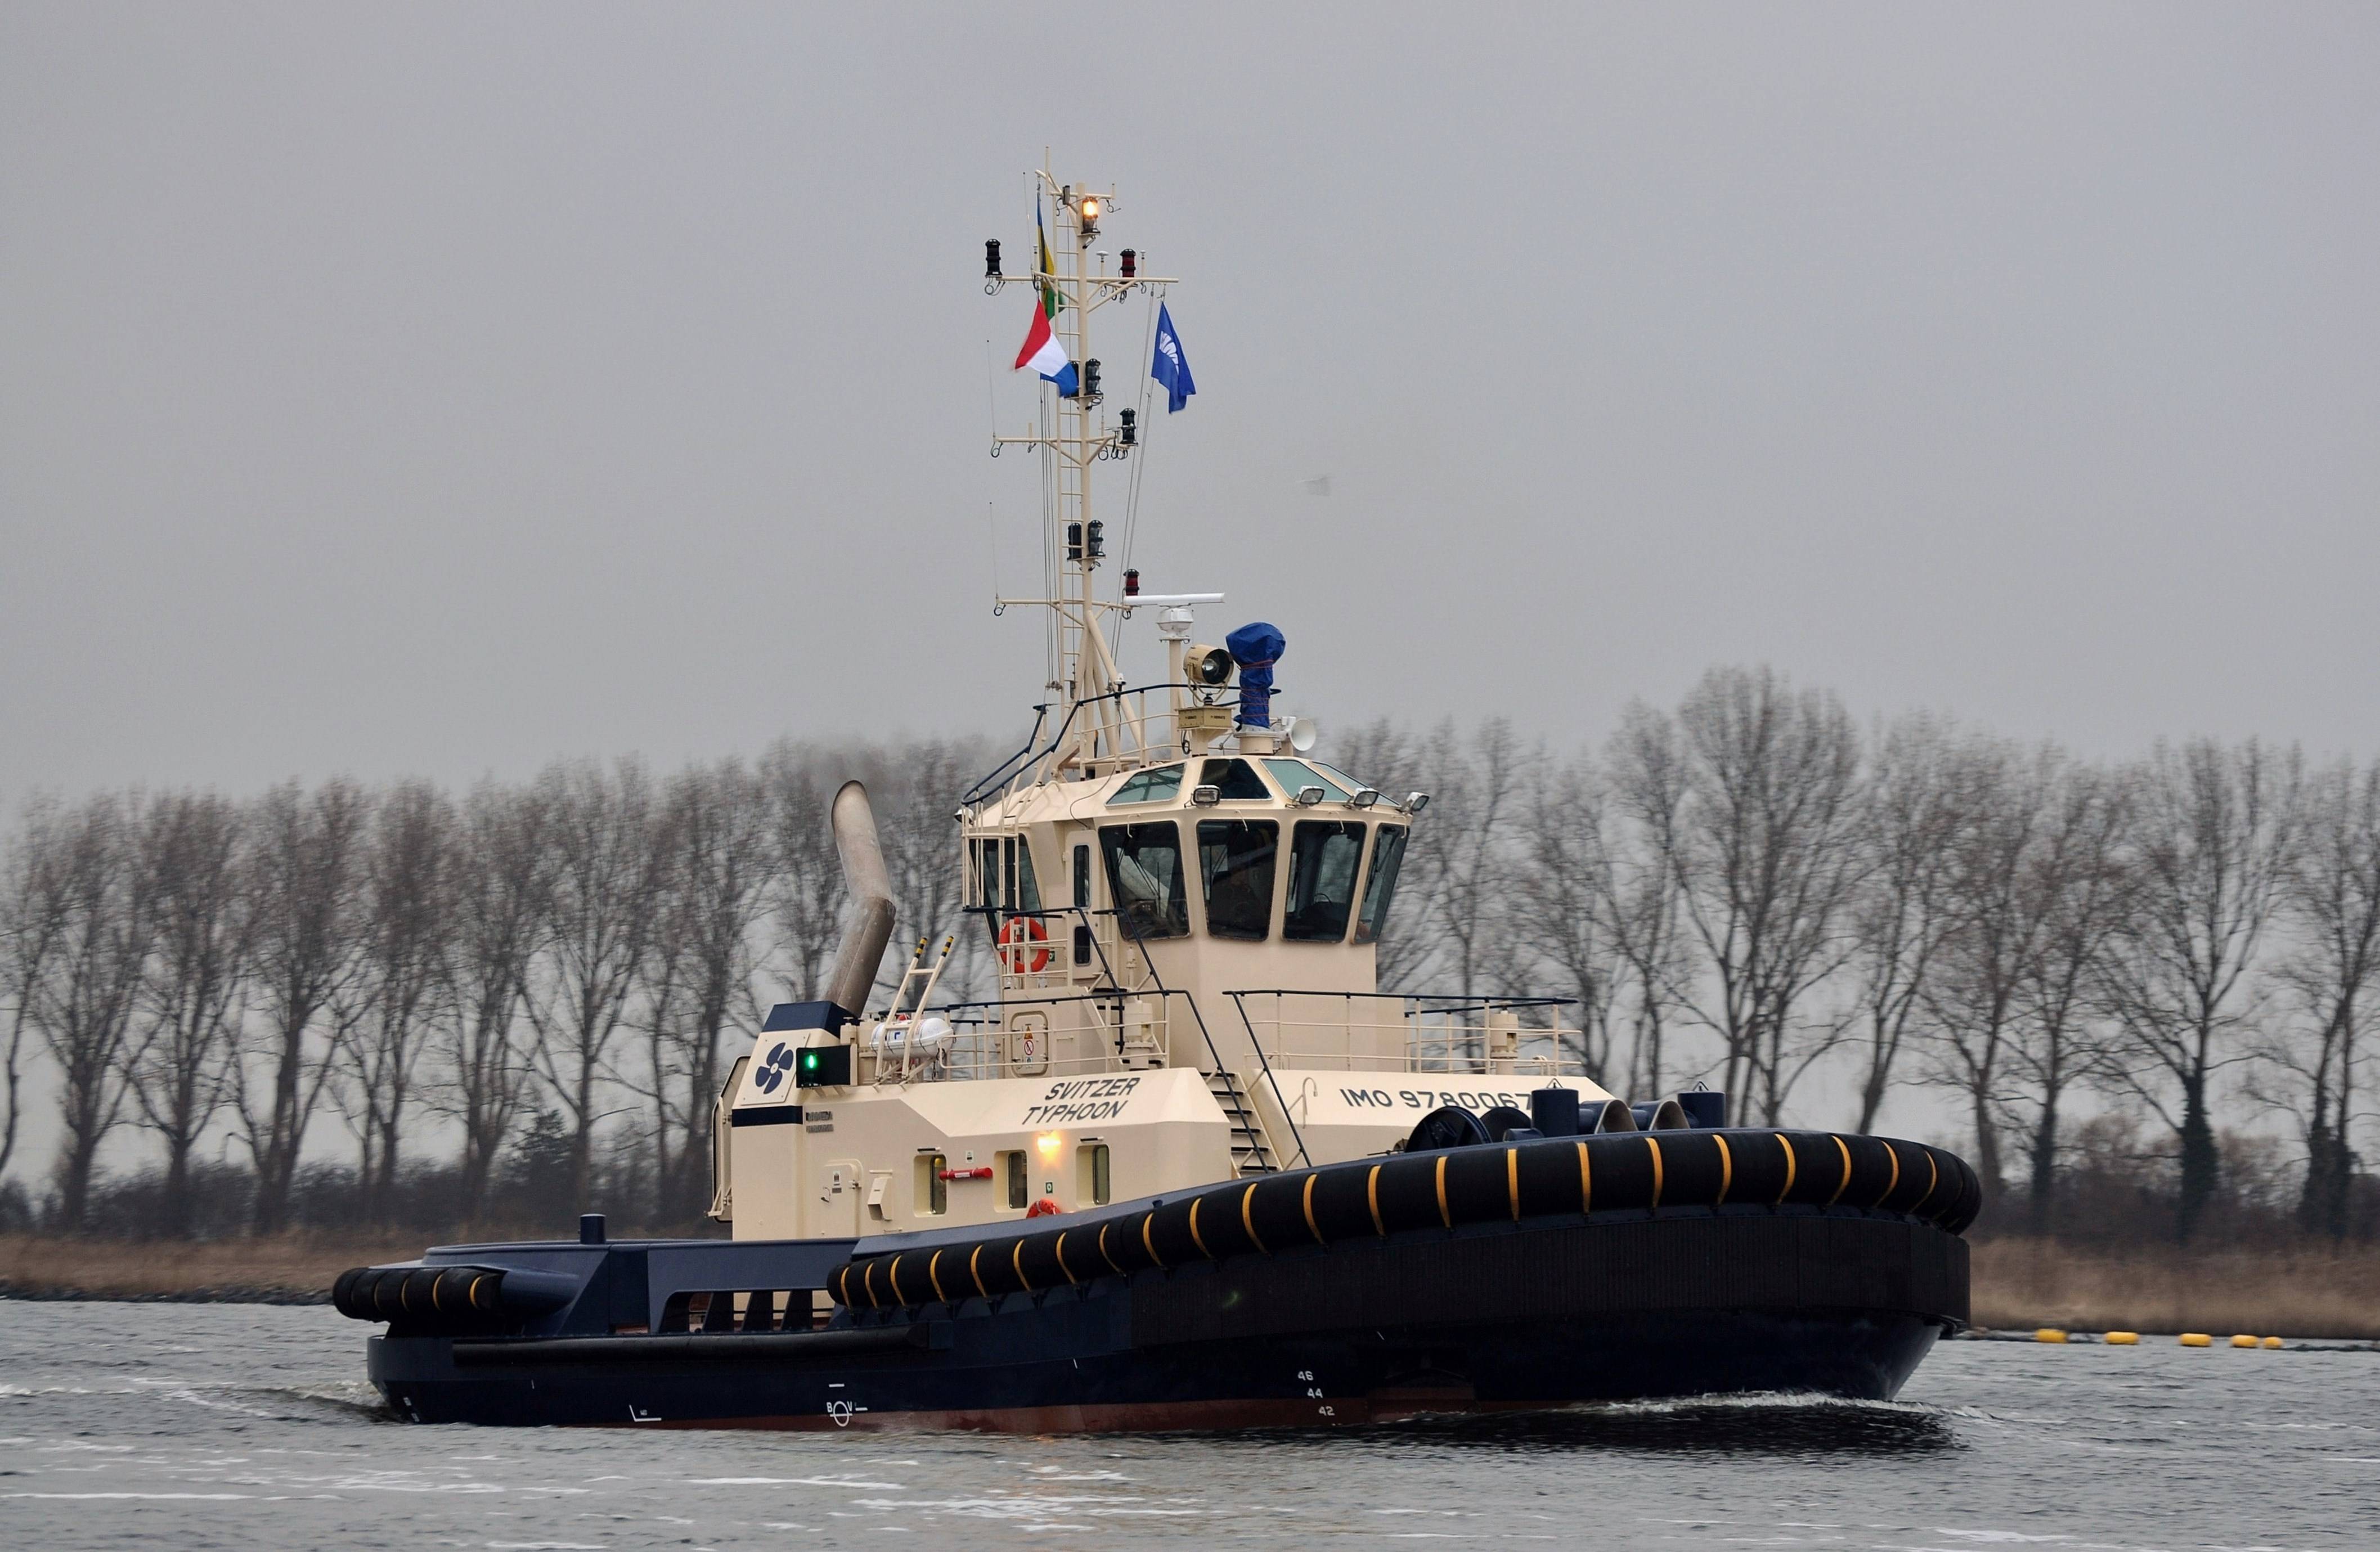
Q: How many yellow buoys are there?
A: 5